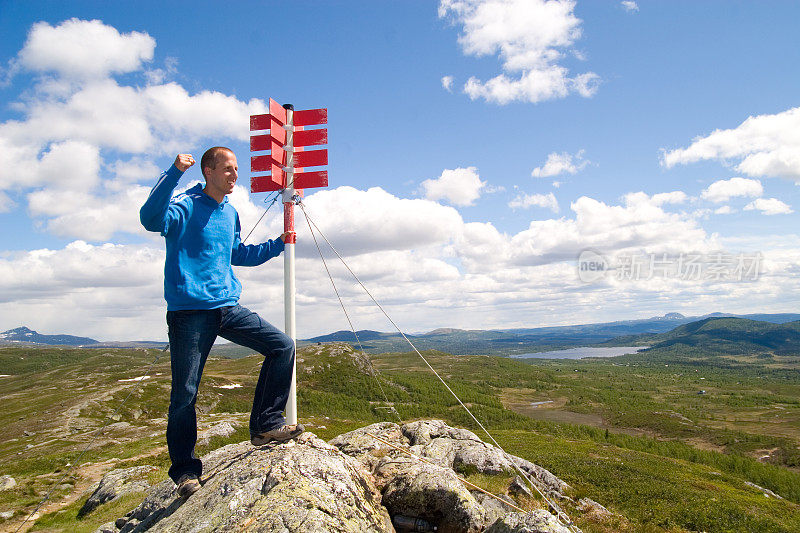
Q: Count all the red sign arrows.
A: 12